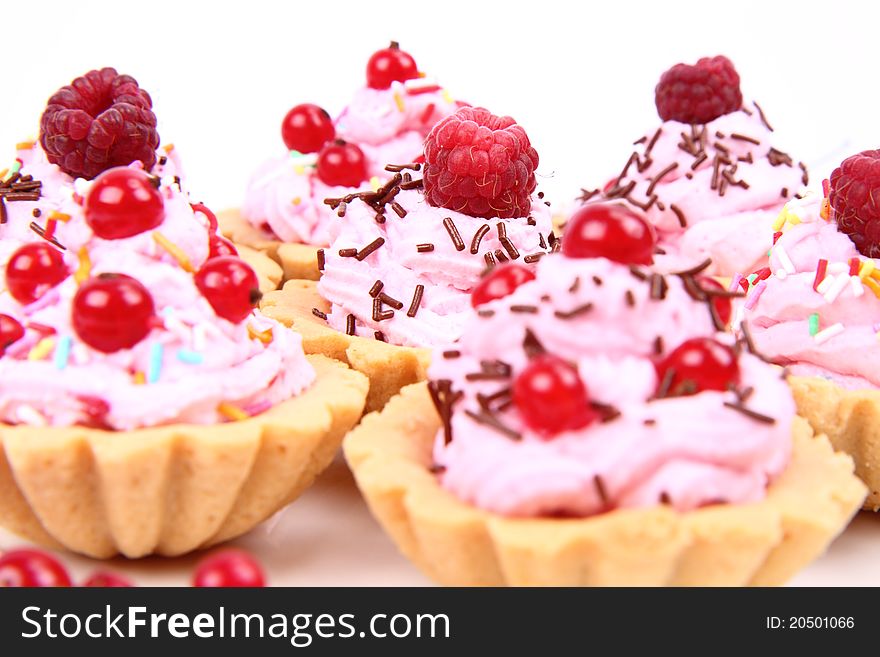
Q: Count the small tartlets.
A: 7